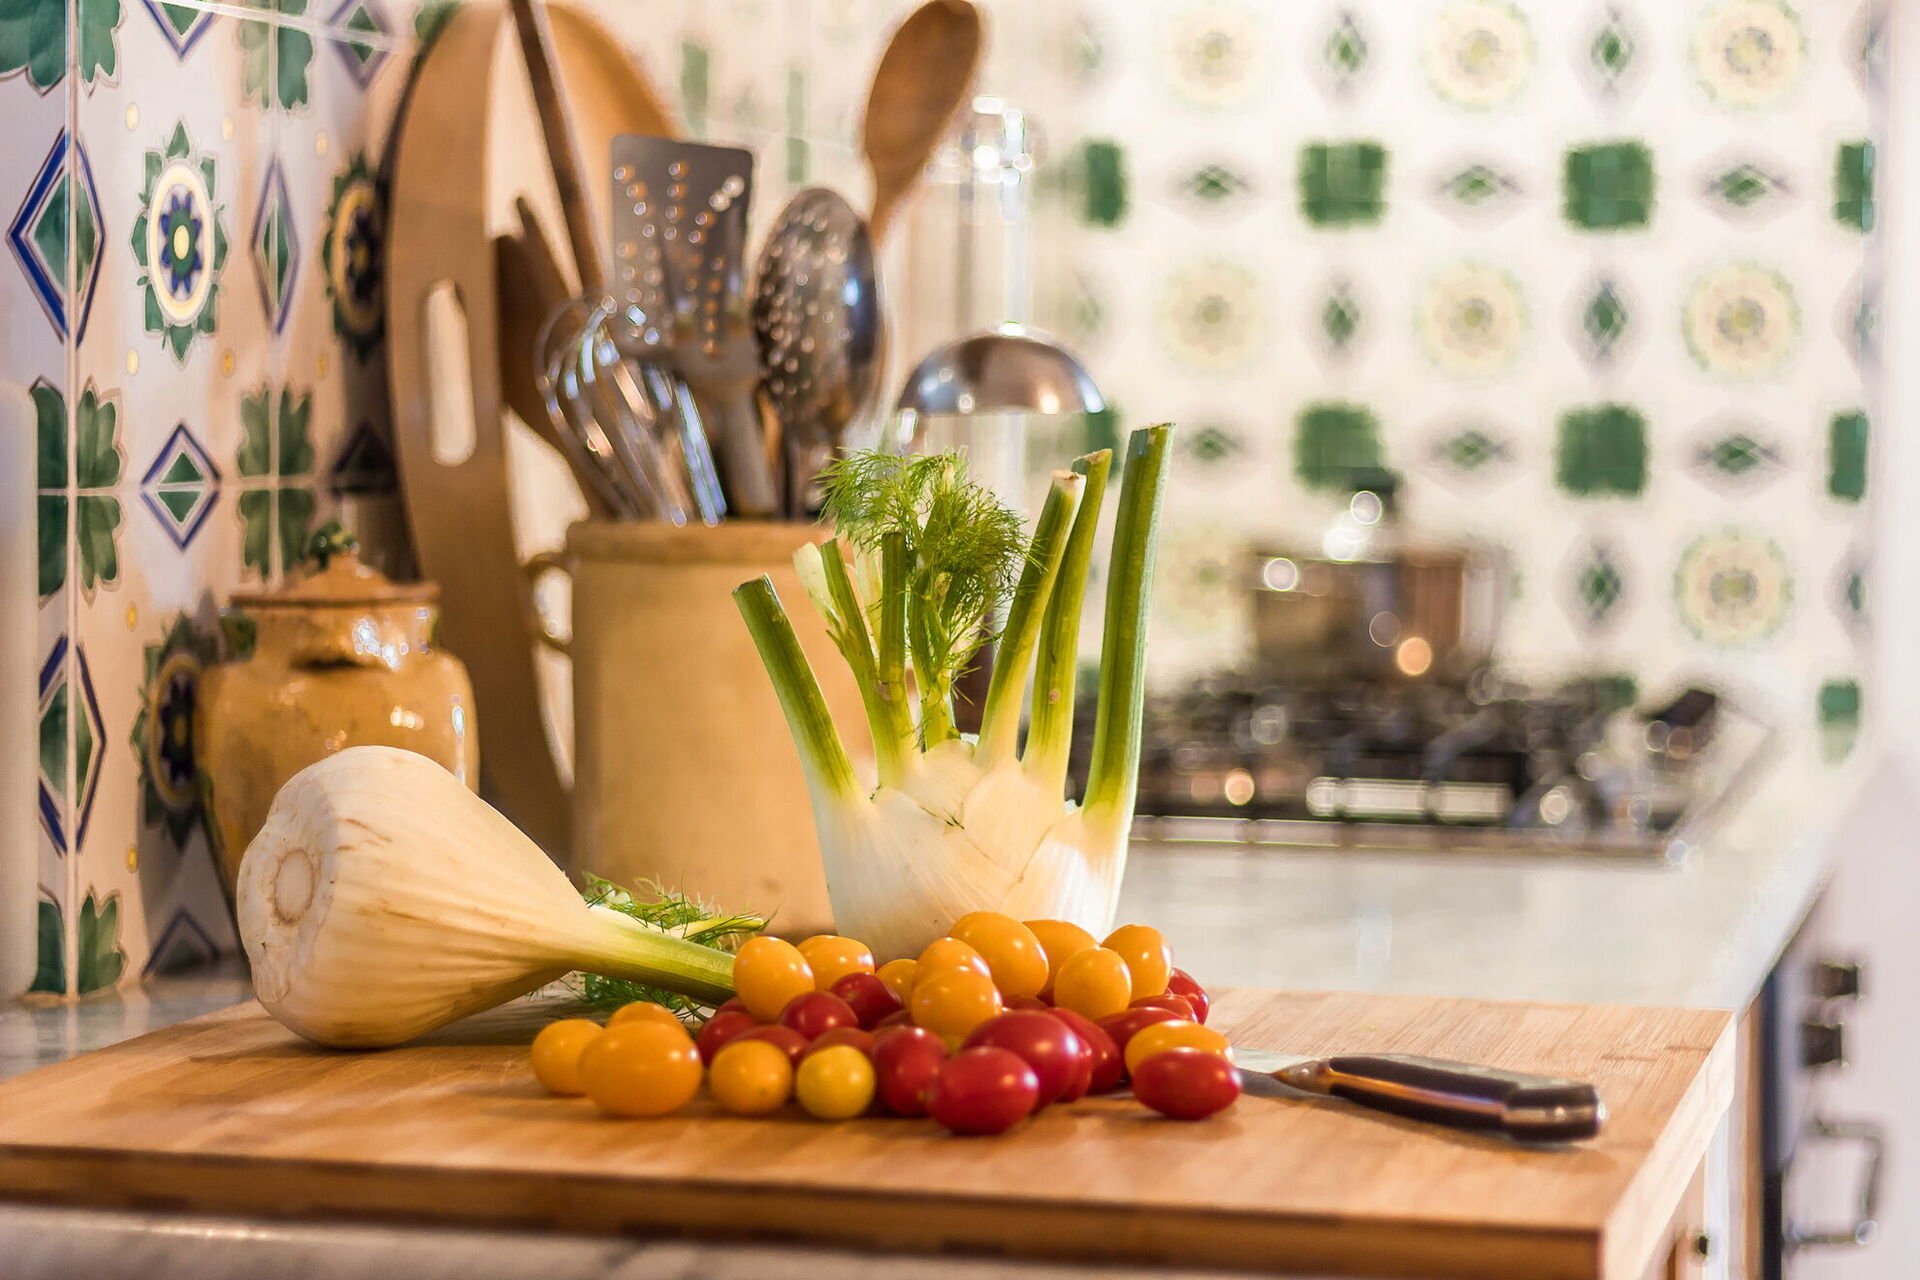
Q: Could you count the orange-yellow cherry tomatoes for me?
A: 15